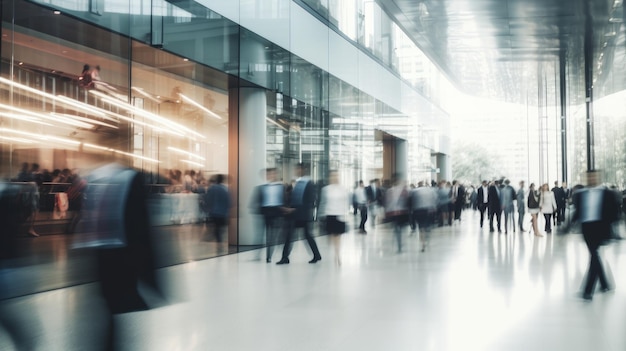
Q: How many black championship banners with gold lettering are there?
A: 0